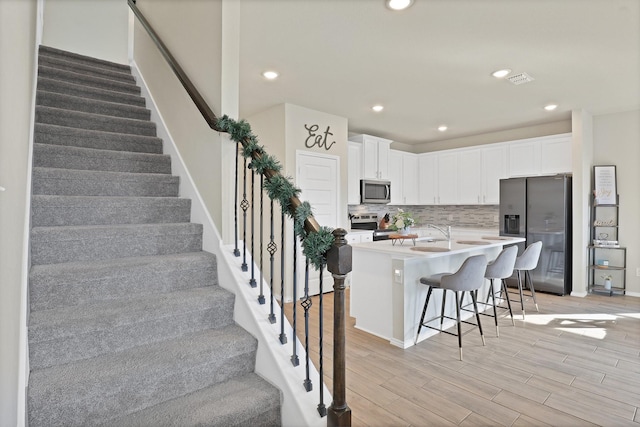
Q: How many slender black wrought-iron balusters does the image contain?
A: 9